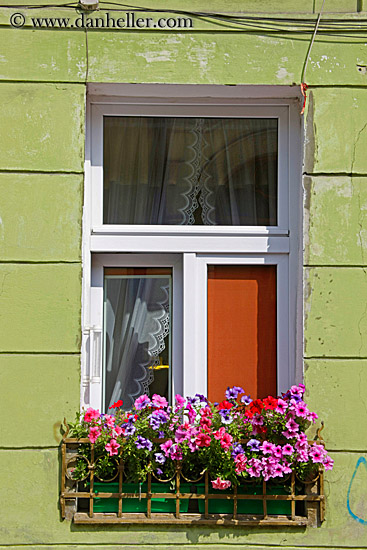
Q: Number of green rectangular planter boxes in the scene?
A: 2